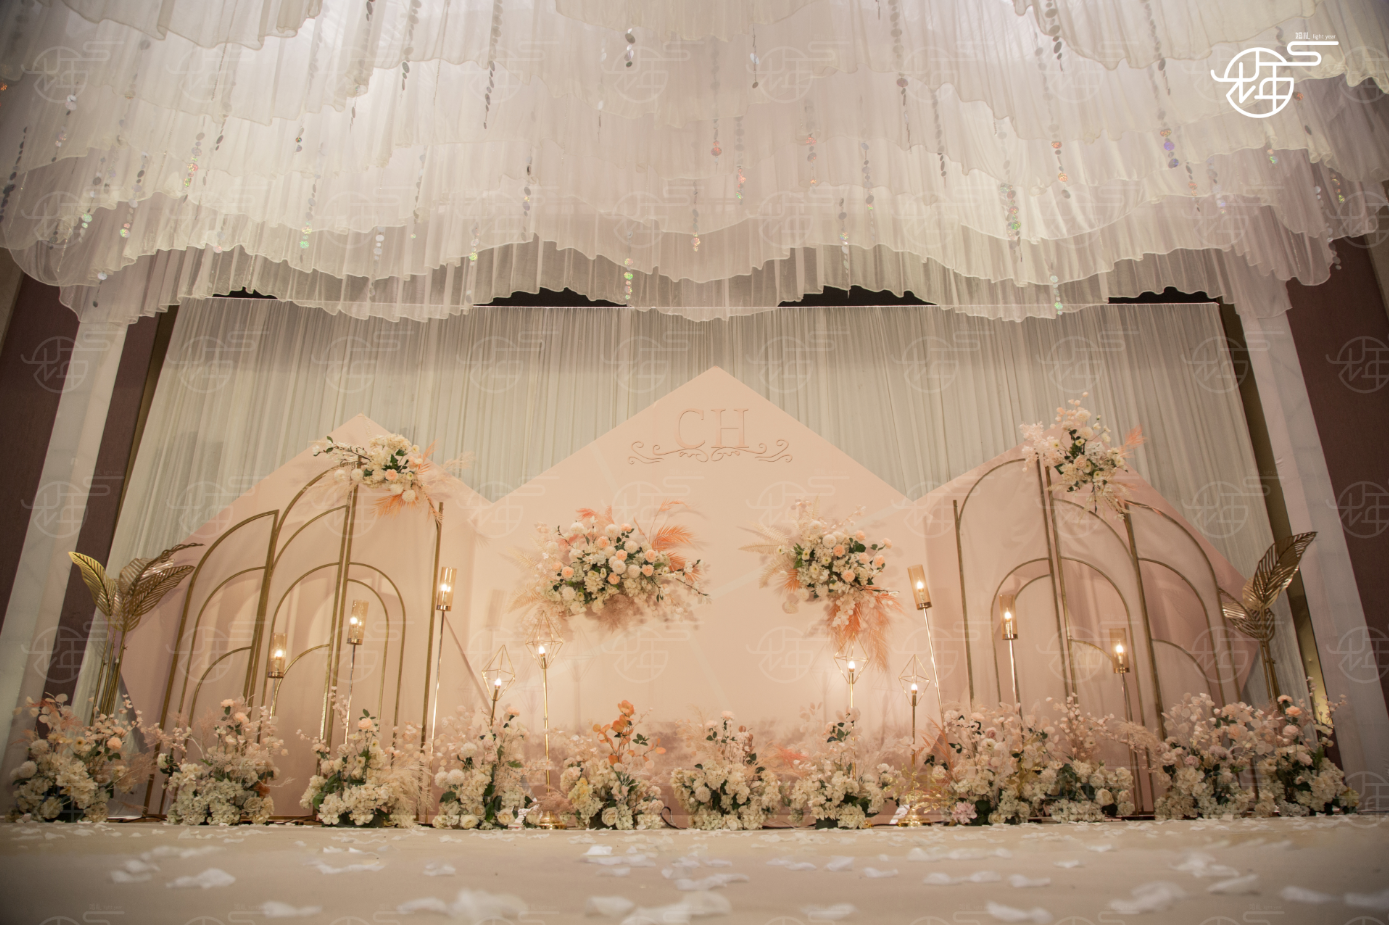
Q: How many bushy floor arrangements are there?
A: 11